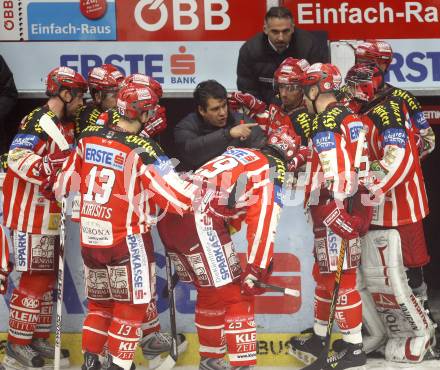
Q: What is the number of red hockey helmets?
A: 9